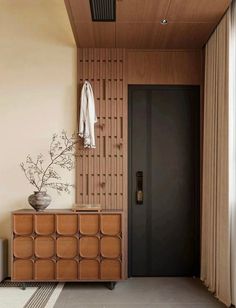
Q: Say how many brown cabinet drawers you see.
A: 15